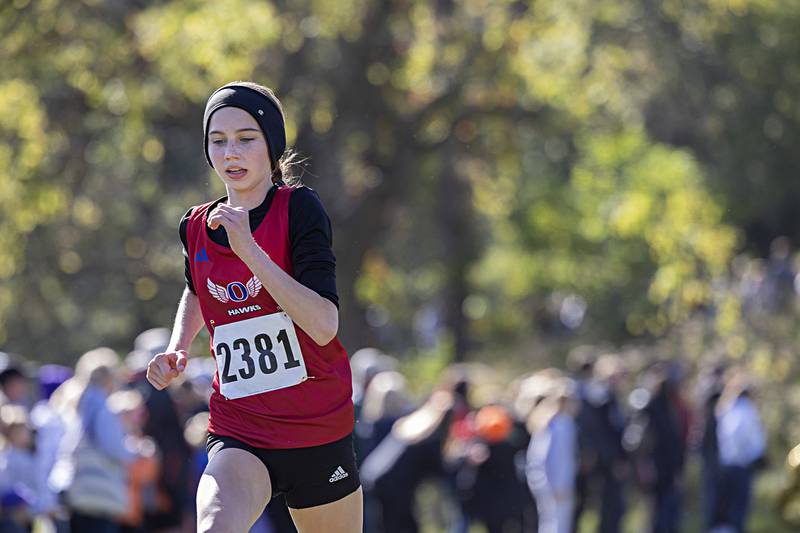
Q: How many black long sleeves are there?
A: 2